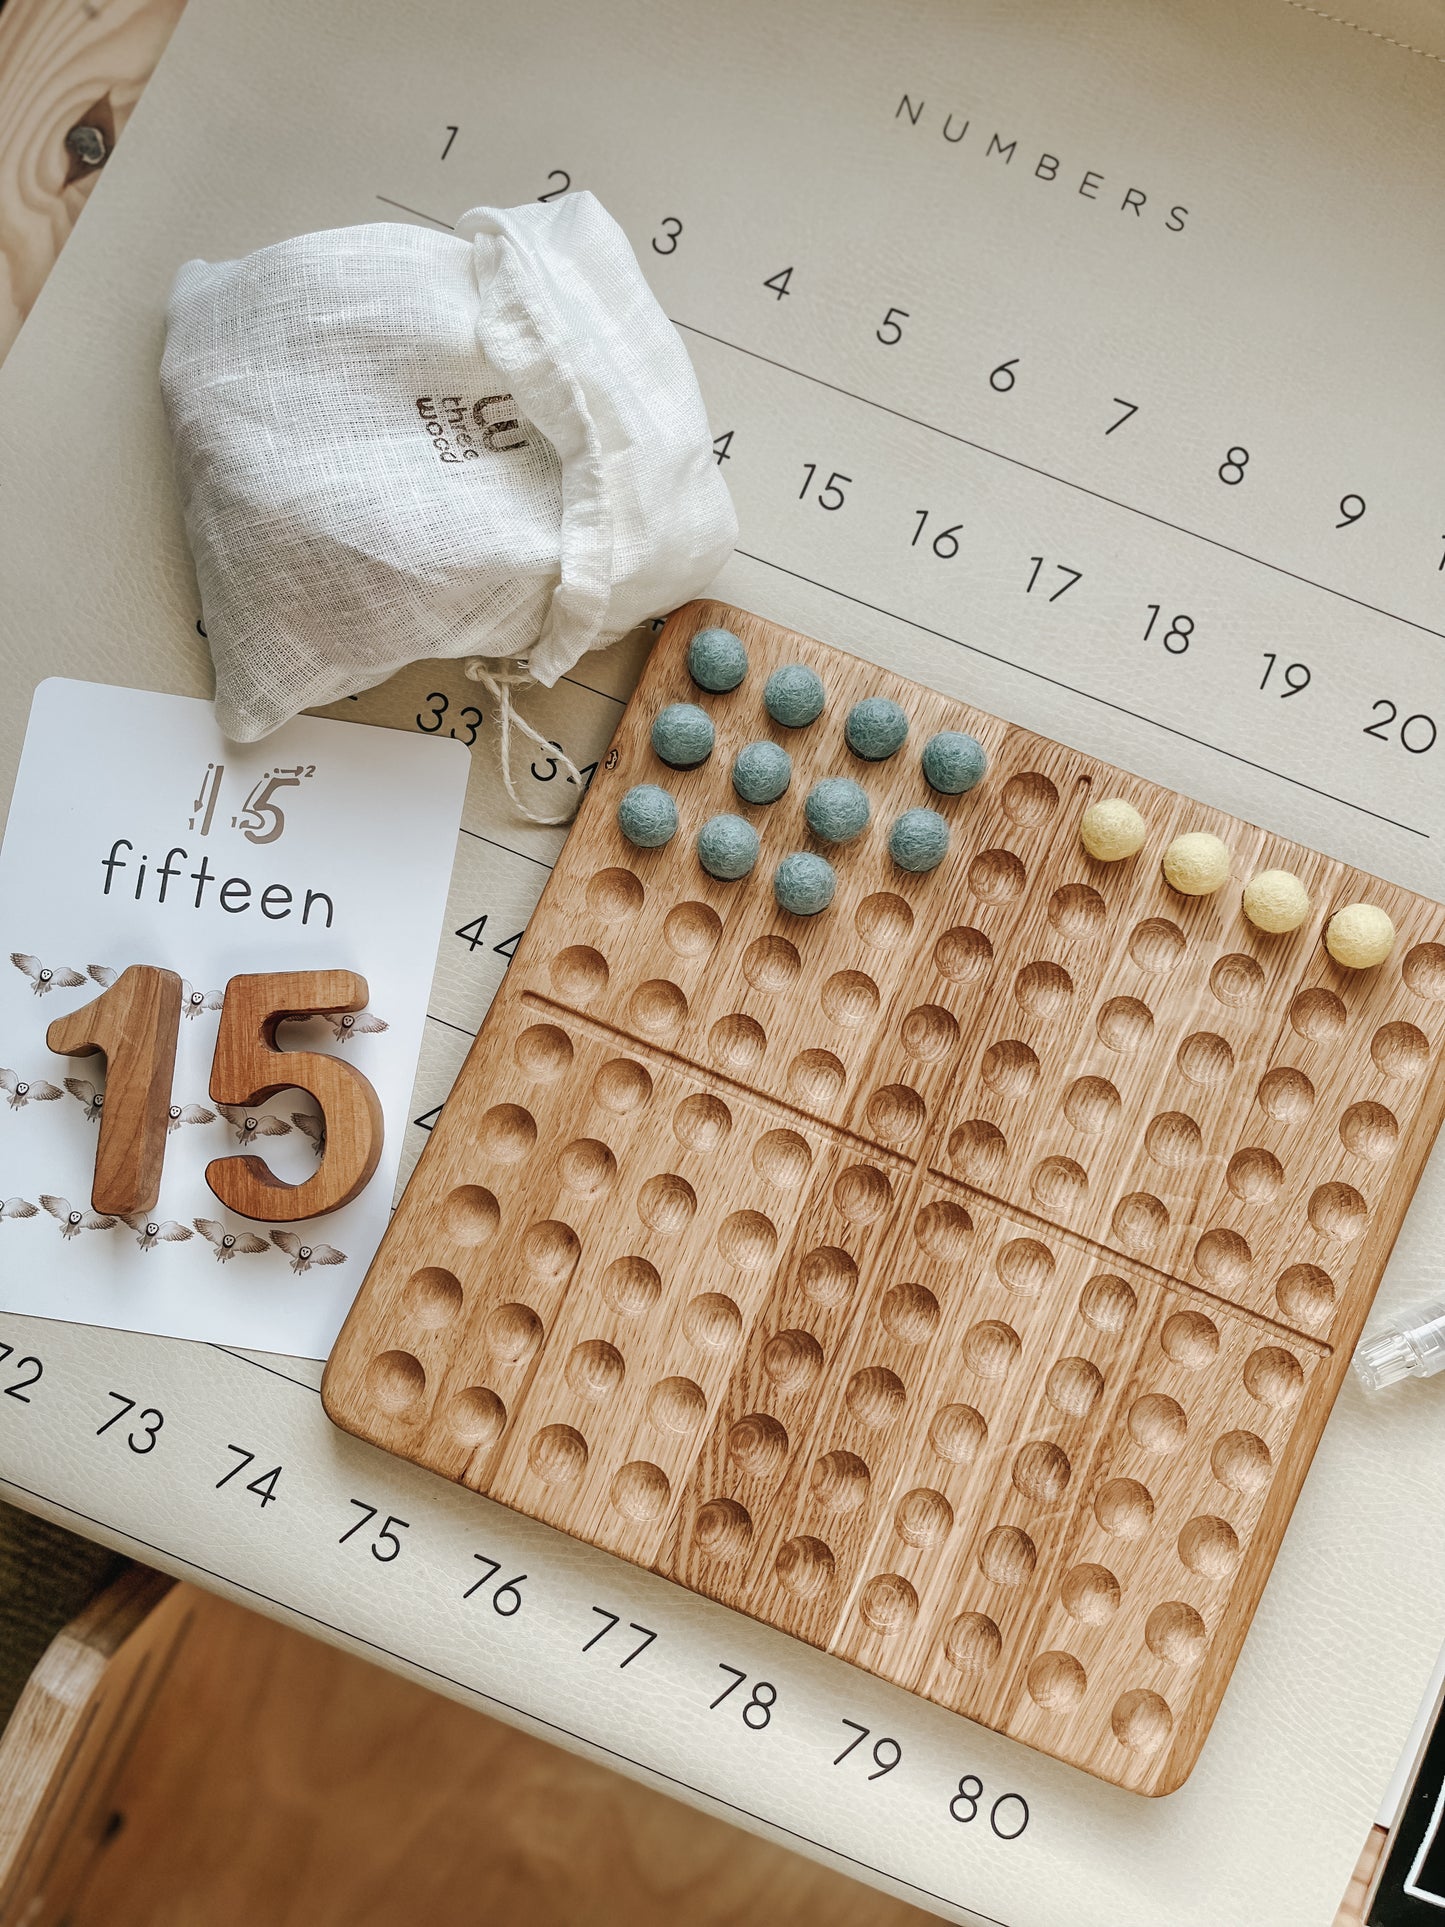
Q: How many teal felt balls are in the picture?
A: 11